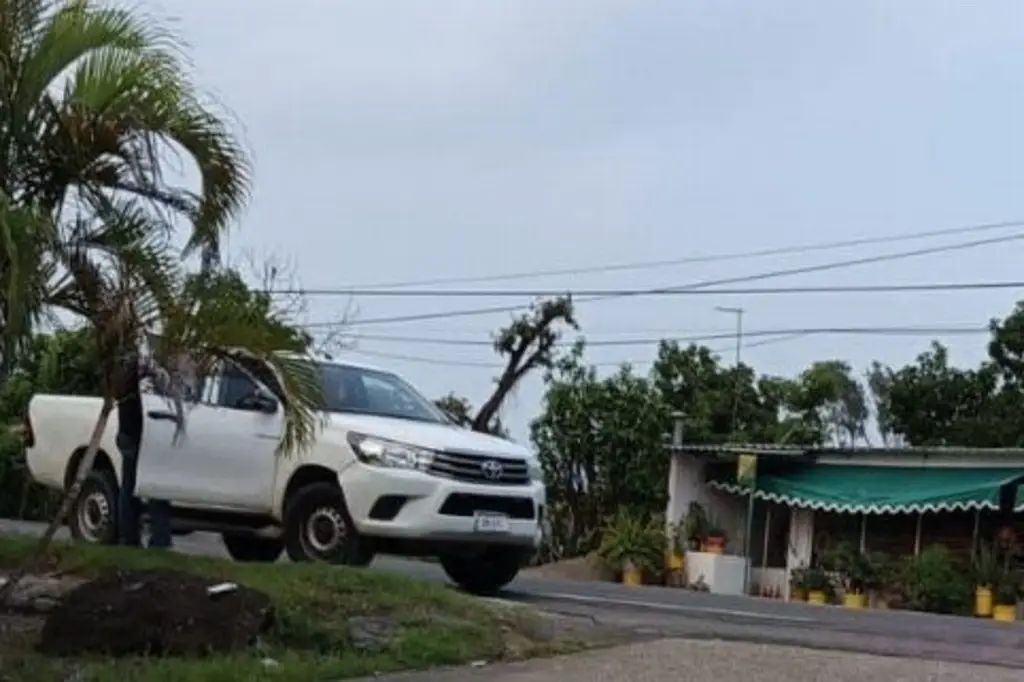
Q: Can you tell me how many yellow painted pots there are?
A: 6